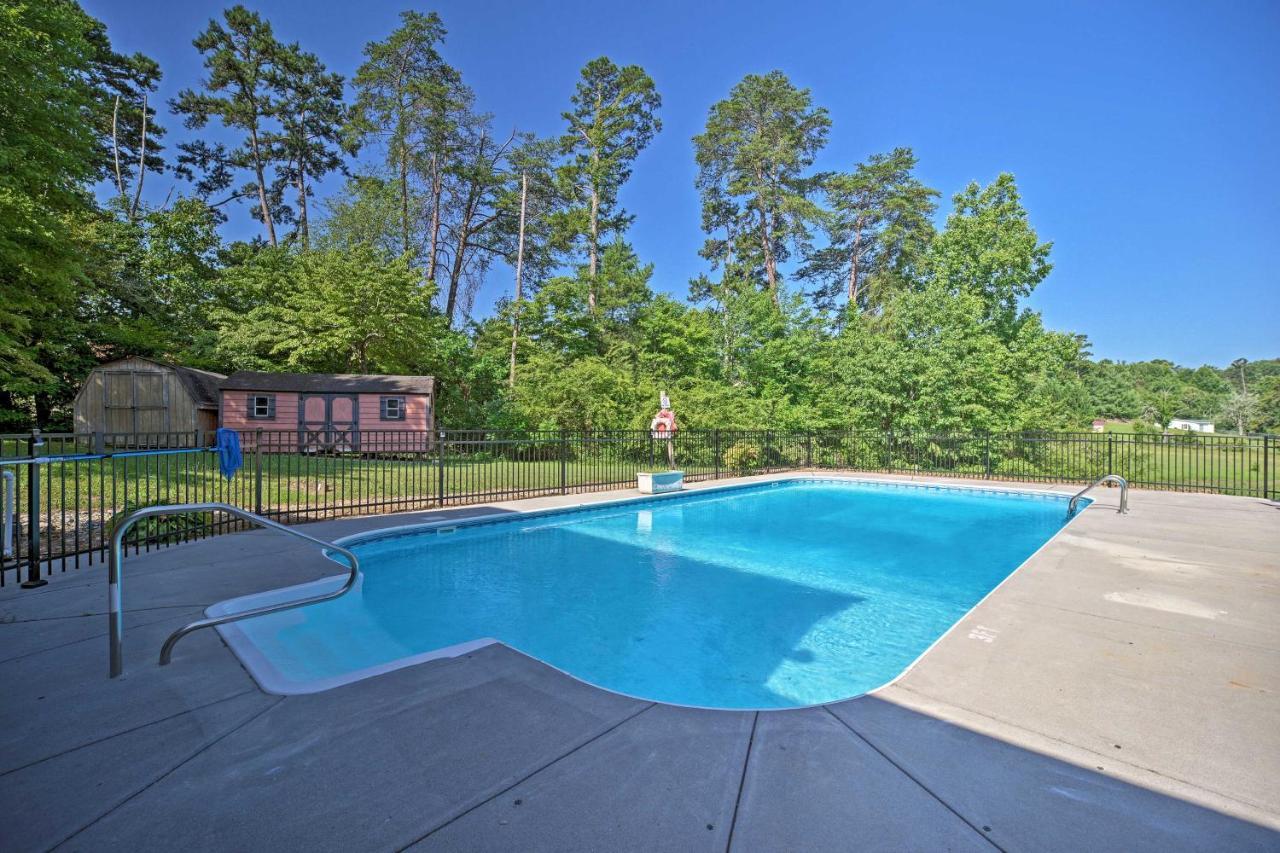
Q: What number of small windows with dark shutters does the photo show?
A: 2